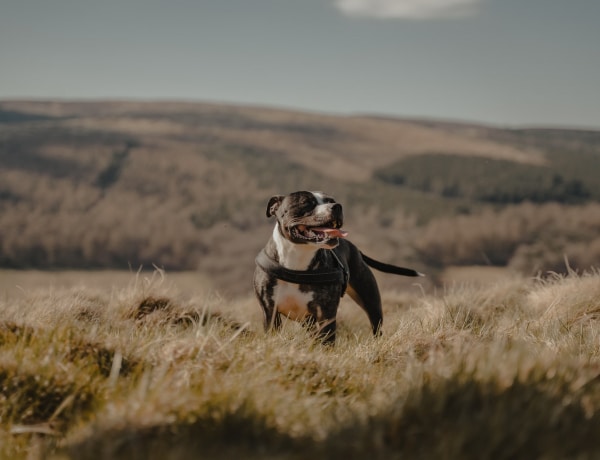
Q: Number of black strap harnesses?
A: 1